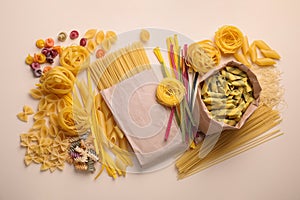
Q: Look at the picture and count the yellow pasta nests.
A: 6